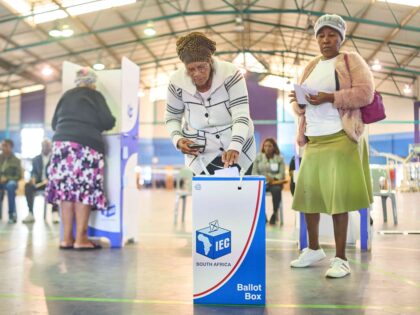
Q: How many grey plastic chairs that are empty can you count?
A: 2